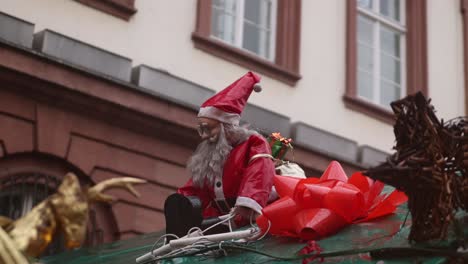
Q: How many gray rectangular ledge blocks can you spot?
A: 6